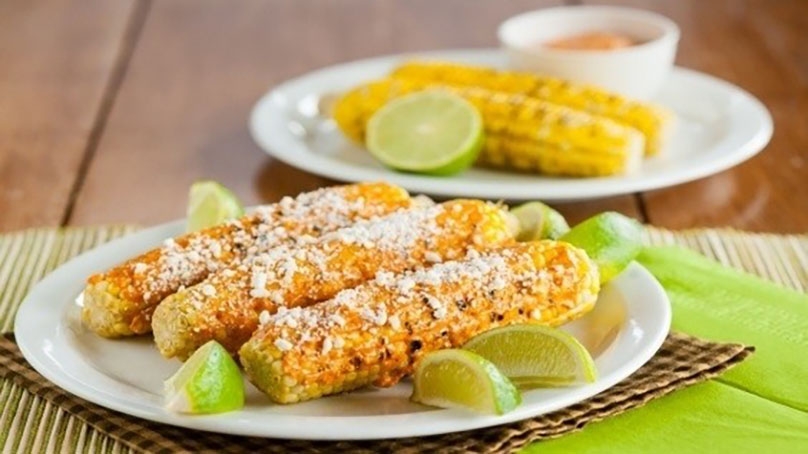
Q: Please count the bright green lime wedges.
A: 6